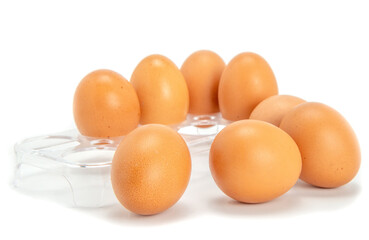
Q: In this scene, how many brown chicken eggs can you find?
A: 8